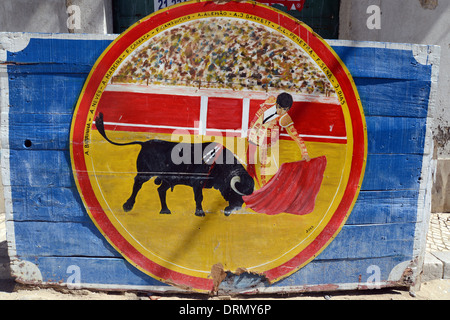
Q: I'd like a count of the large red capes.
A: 1